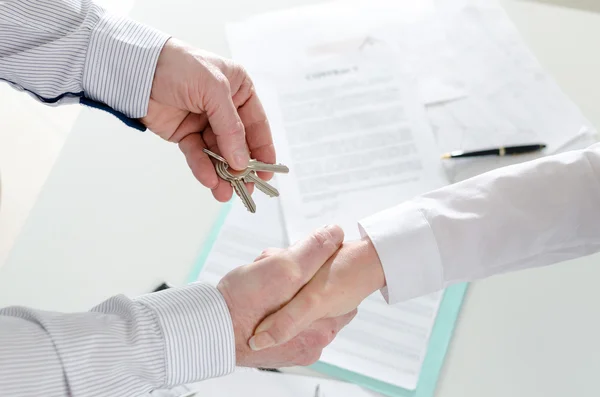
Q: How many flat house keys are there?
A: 3